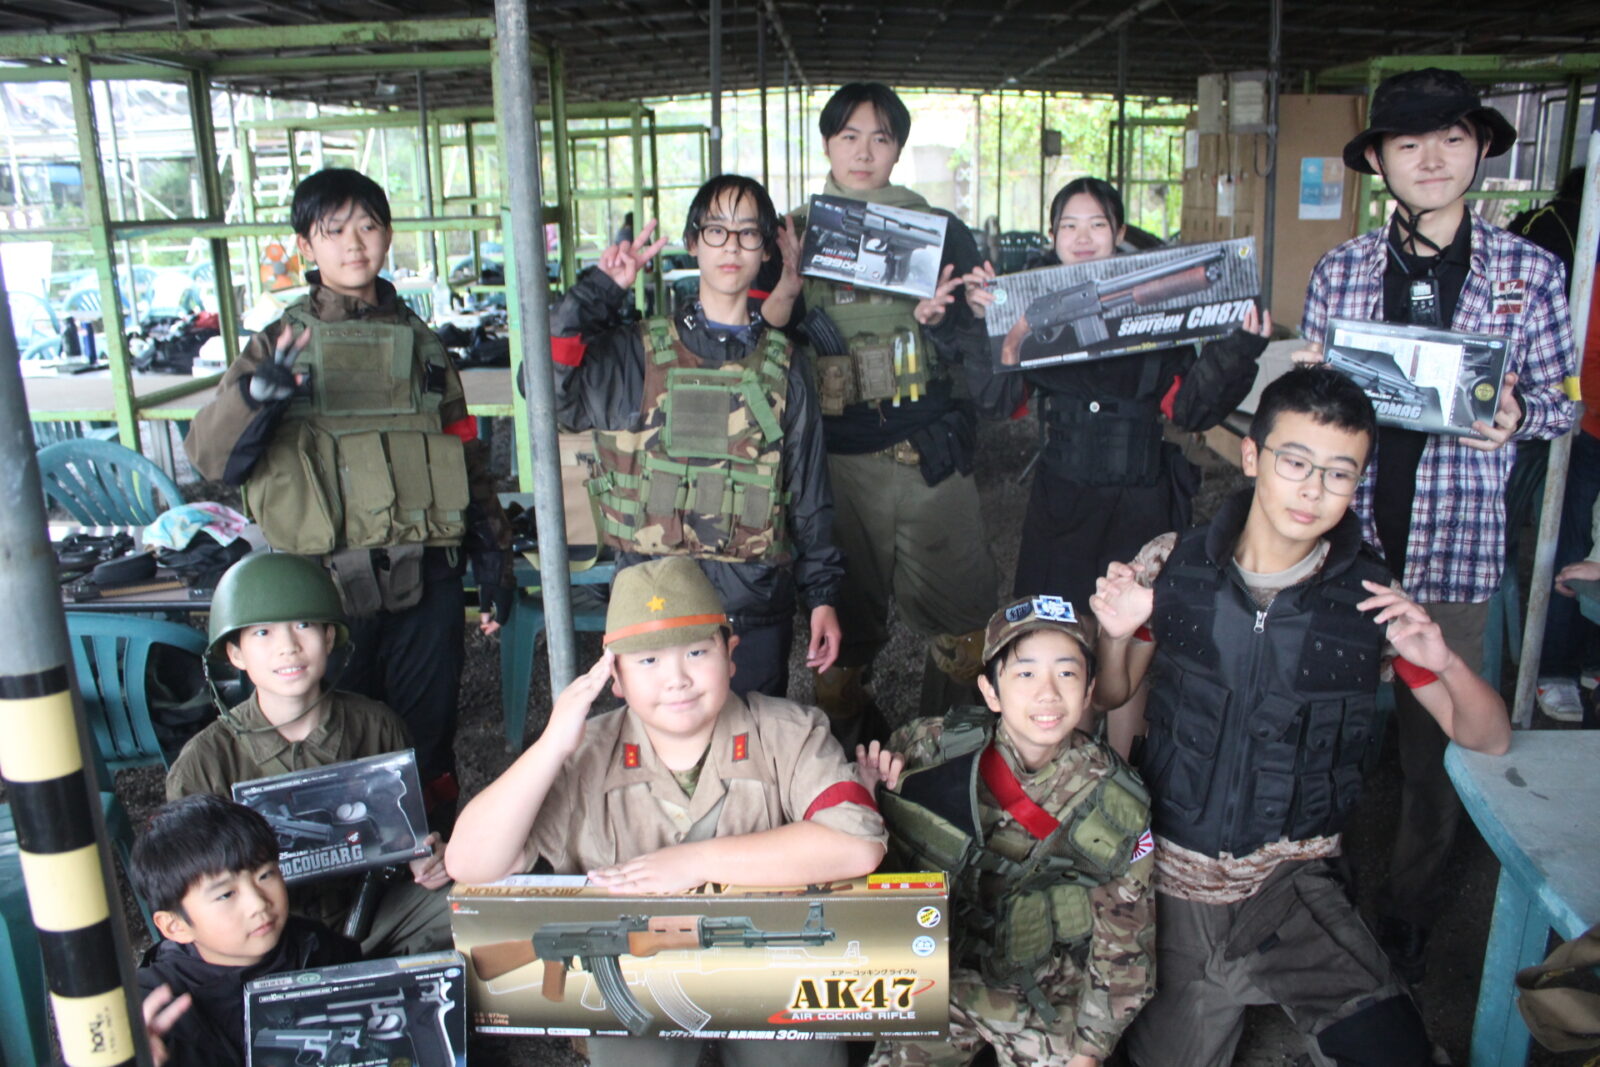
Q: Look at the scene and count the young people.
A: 10